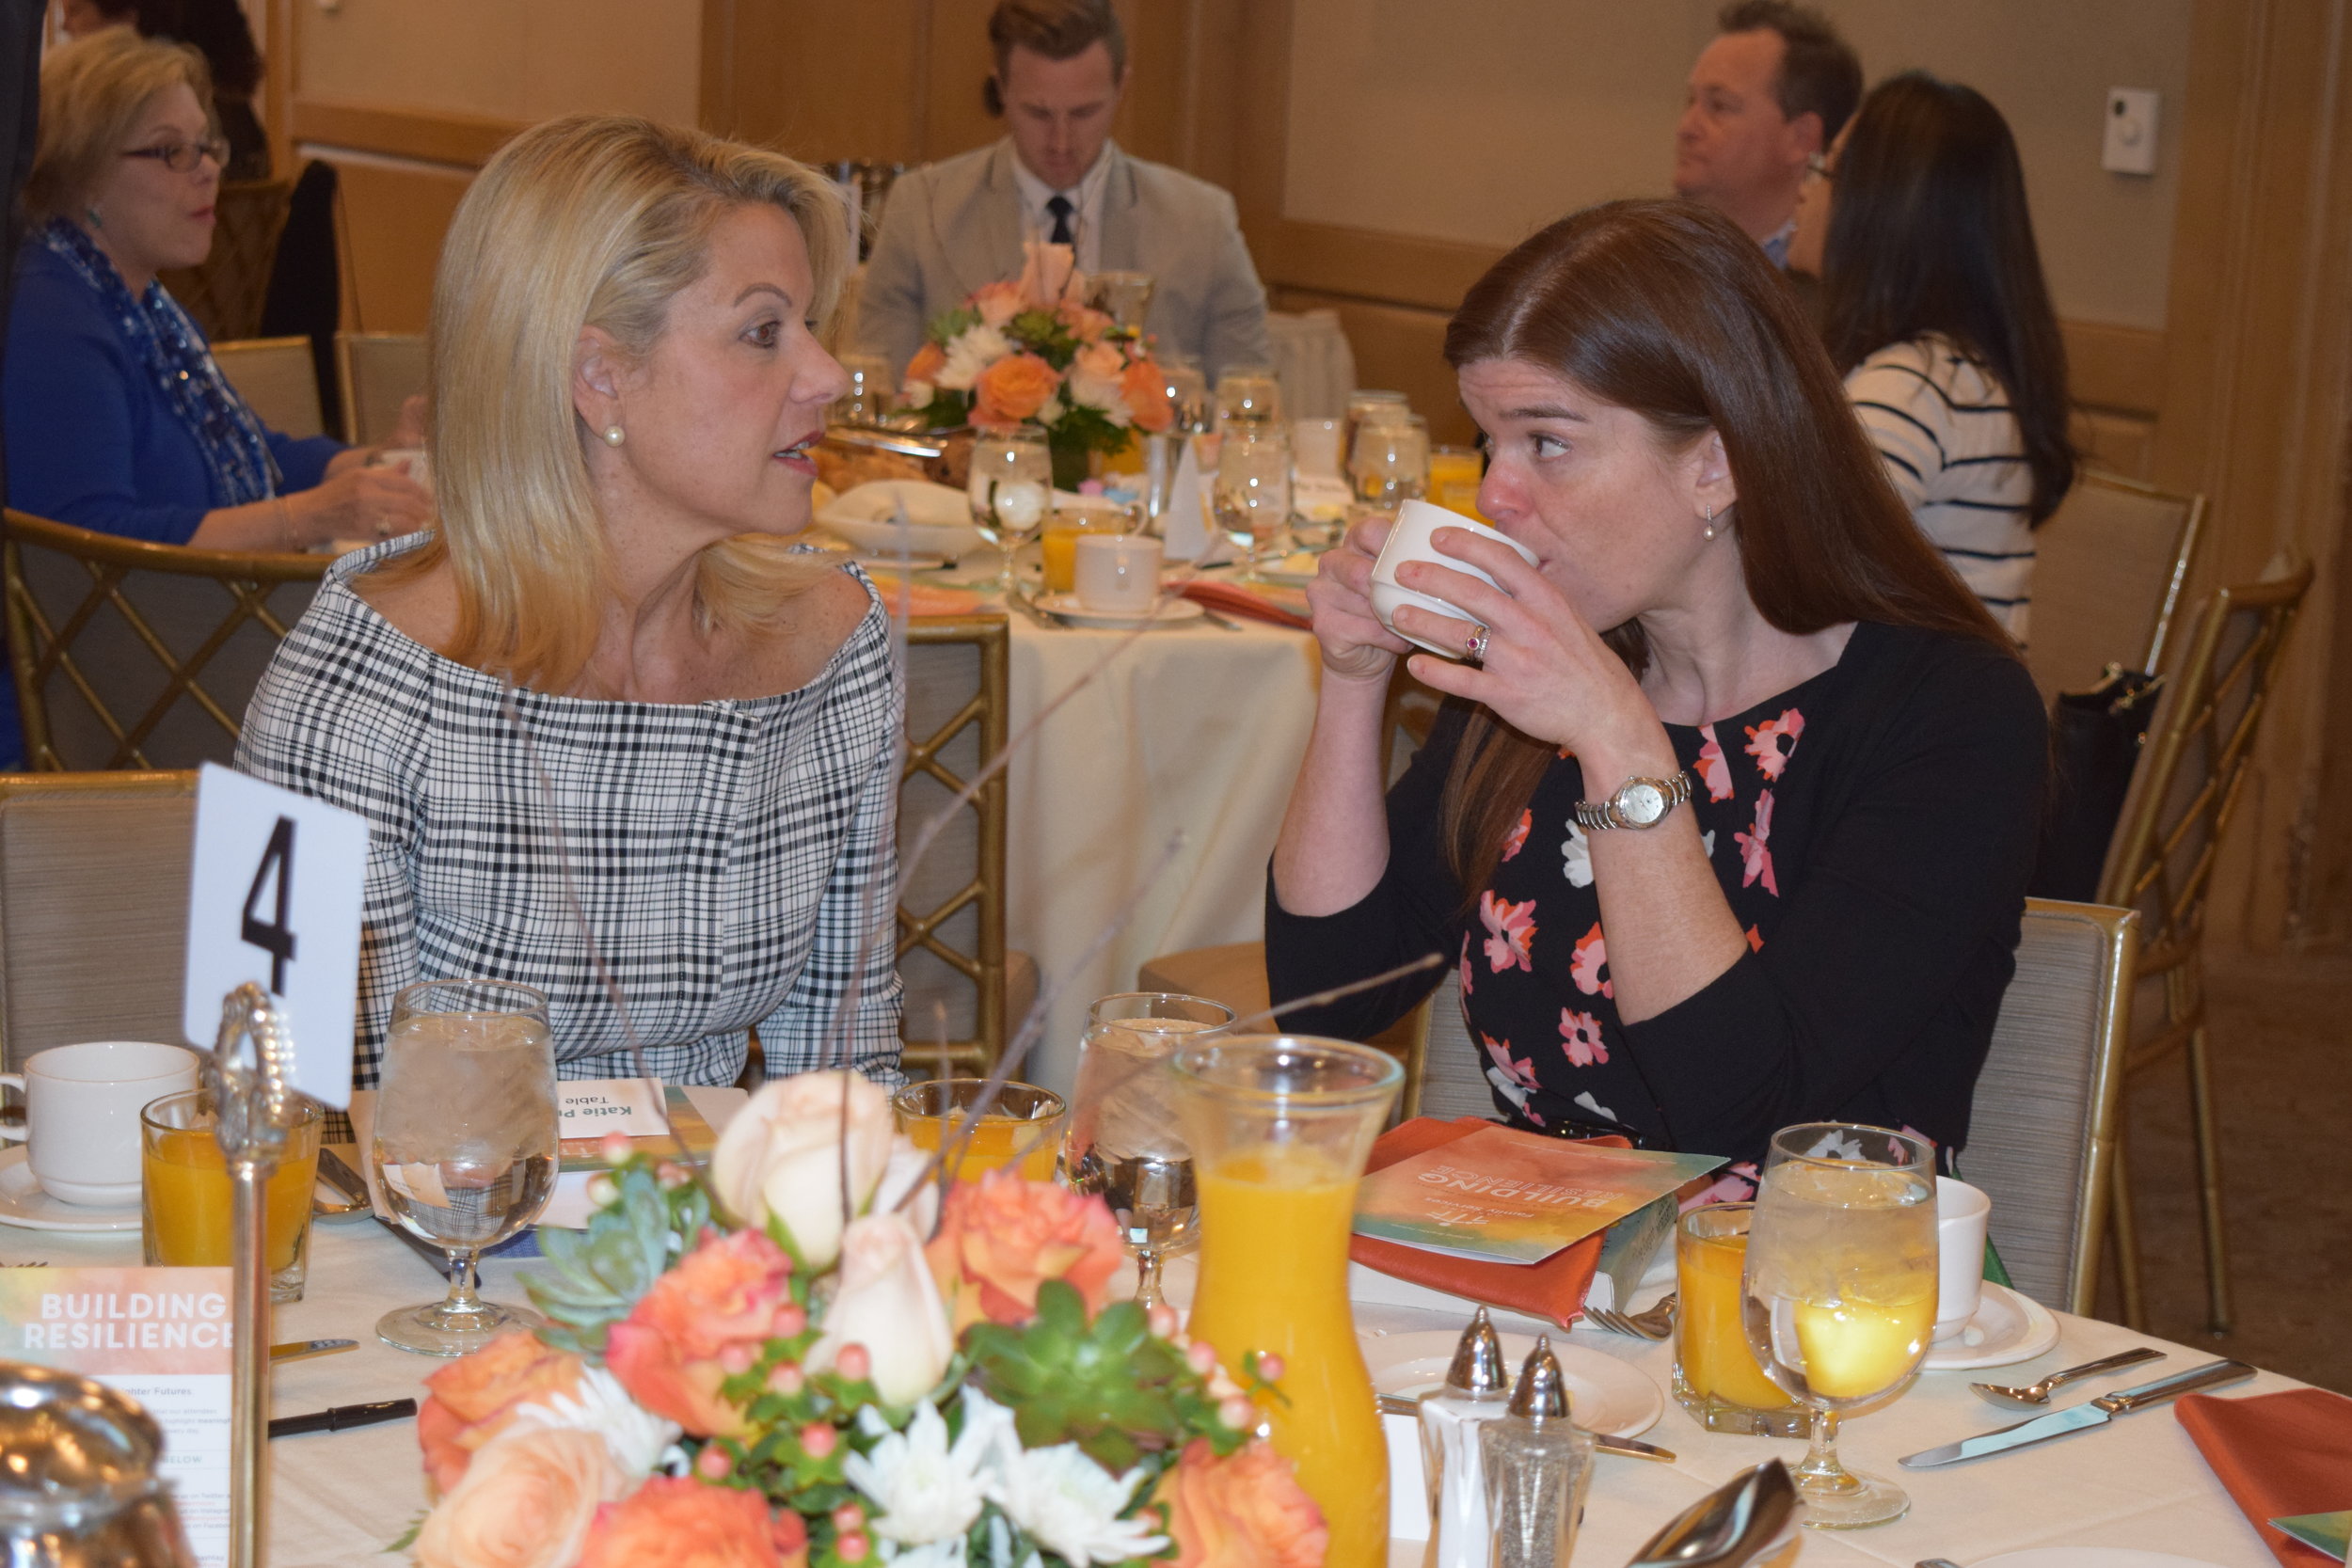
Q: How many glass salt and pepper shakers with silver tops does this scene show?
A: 2